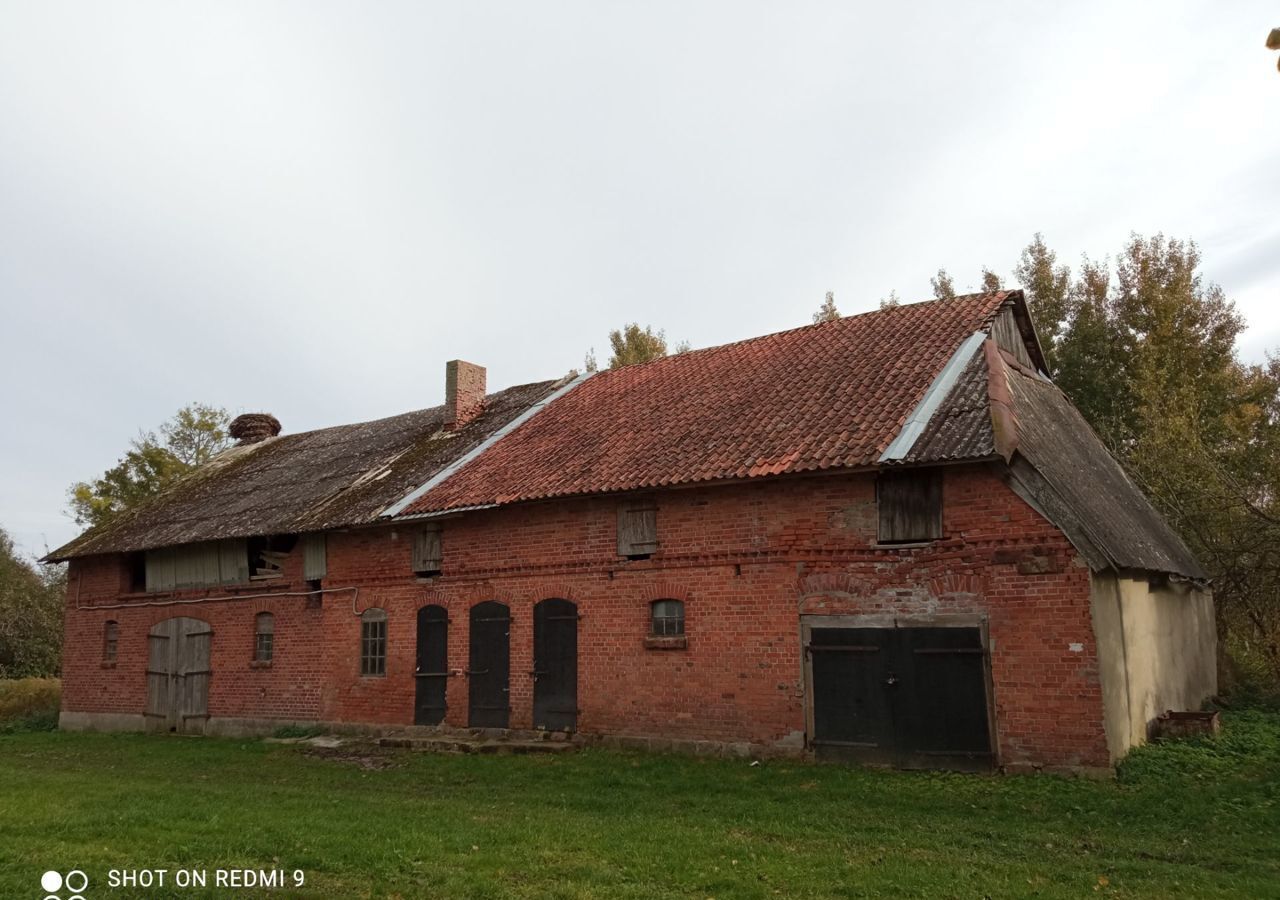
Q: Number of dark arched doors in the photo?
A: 3